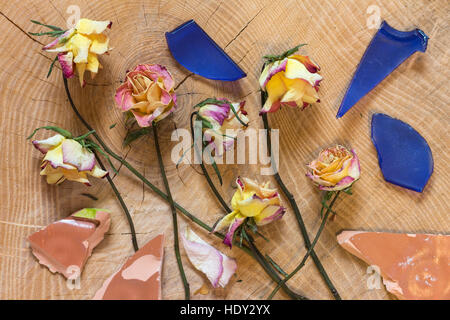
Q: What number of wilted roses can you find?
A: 7